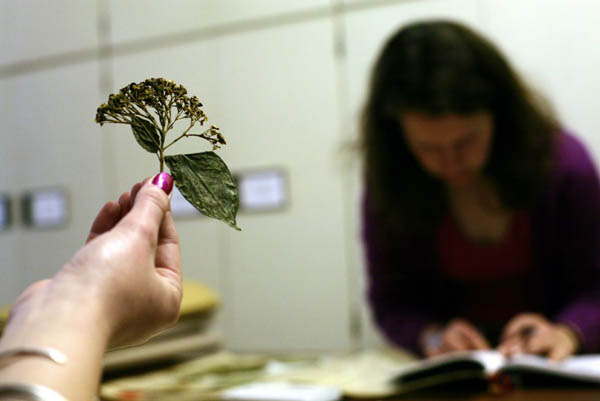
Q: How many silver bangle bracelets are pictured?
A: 2